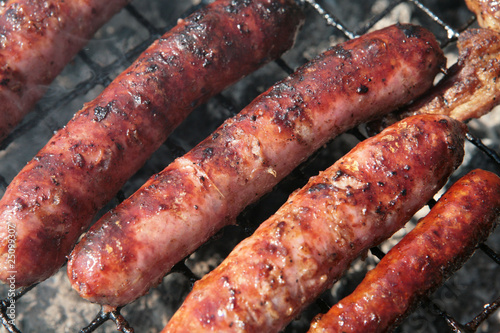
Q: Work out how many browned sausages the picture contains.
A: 5